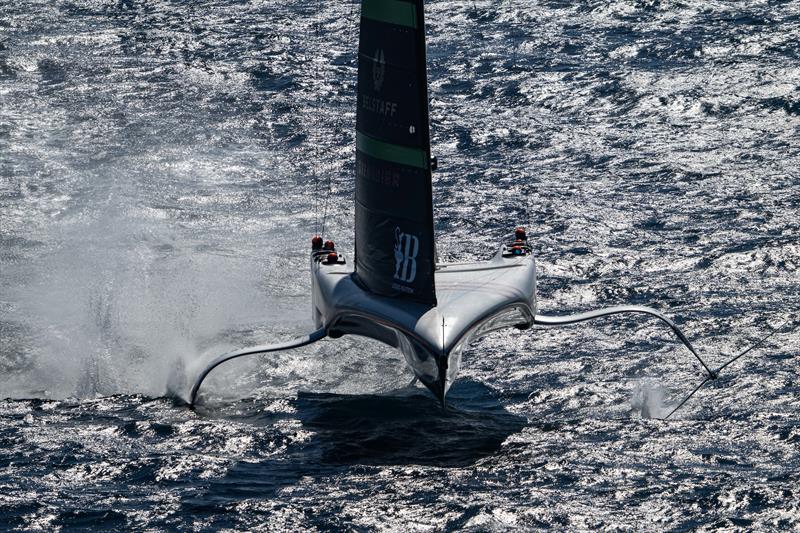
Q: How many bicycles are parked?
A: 0